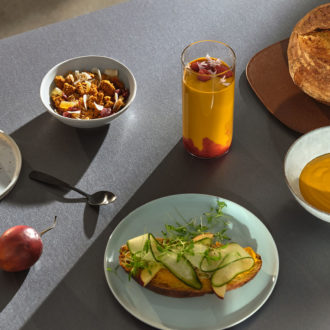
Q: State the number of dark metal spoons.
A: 1